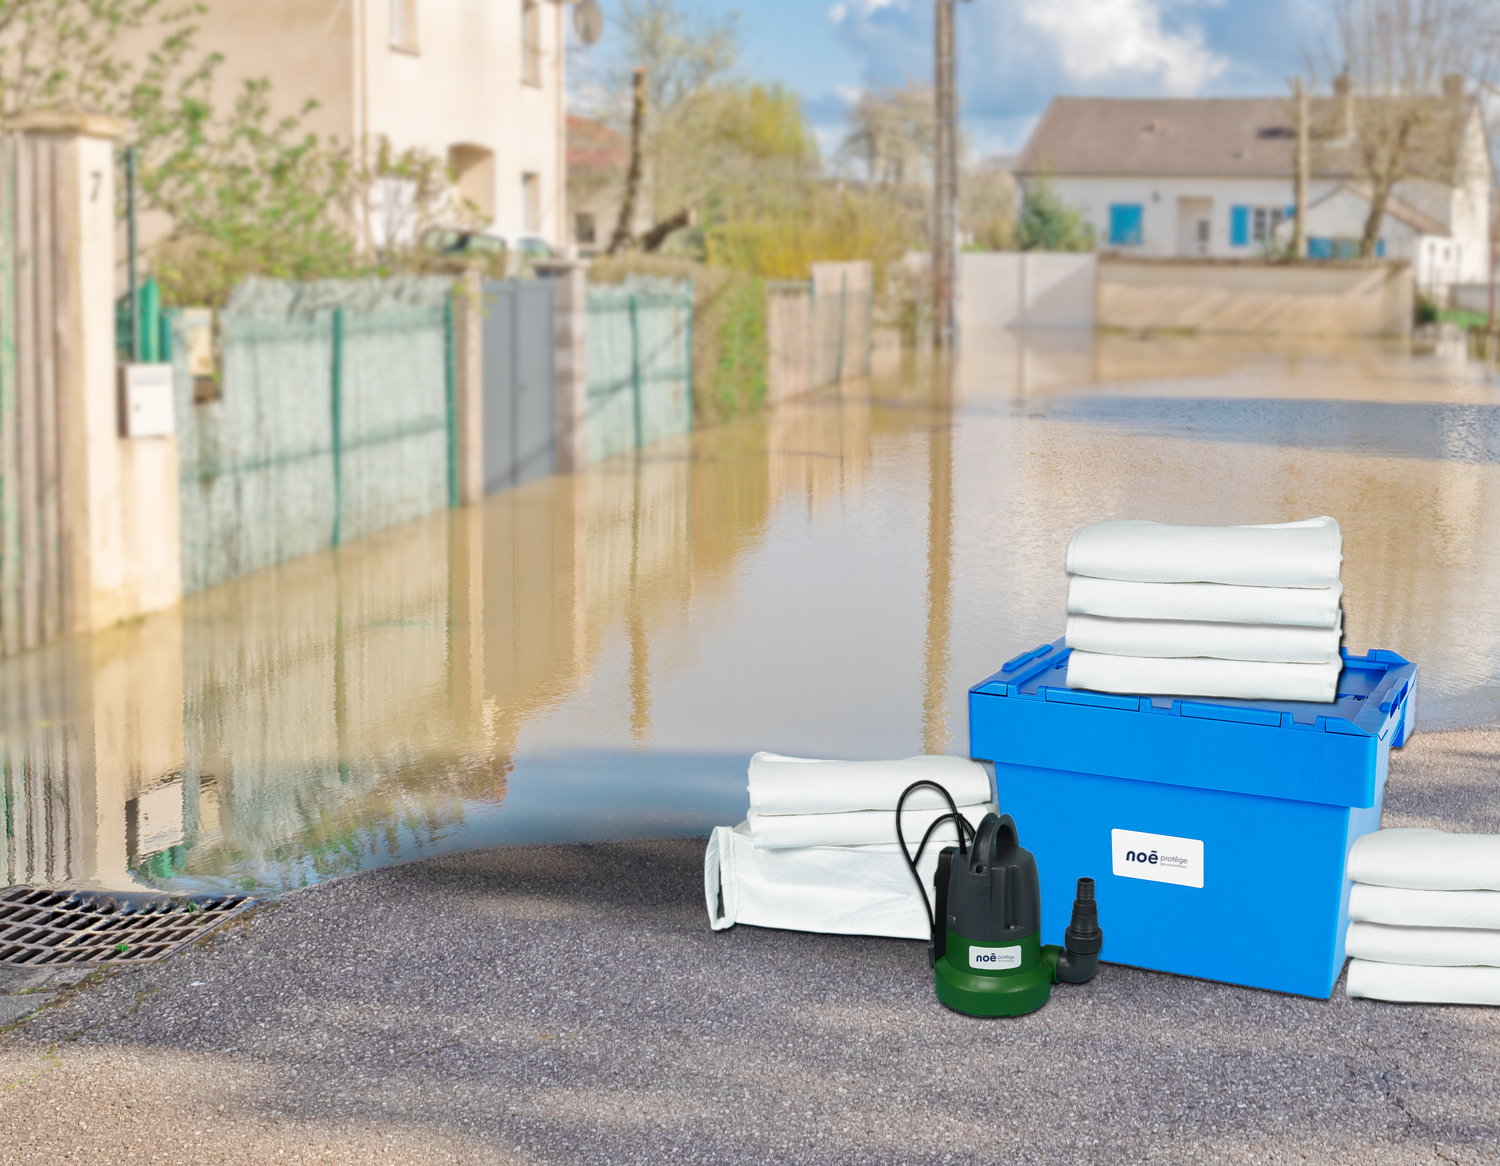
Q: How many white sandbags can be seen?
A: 11